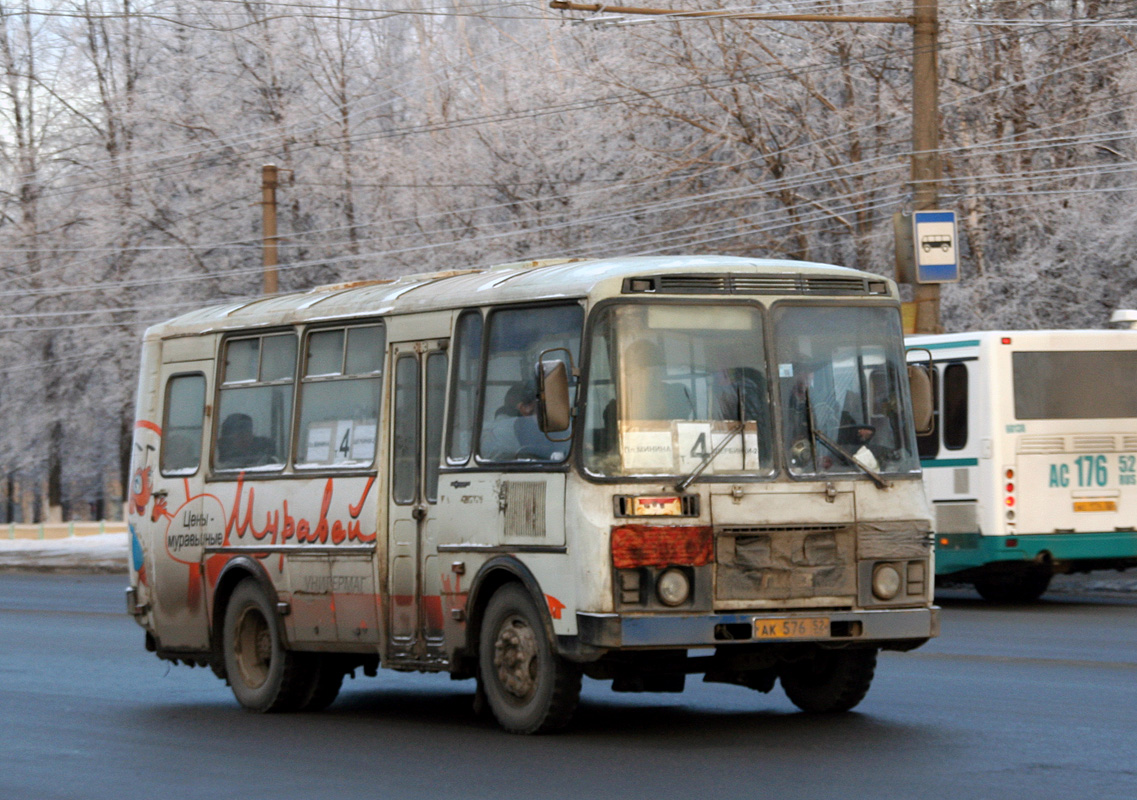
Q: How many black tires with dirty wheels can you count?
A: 2